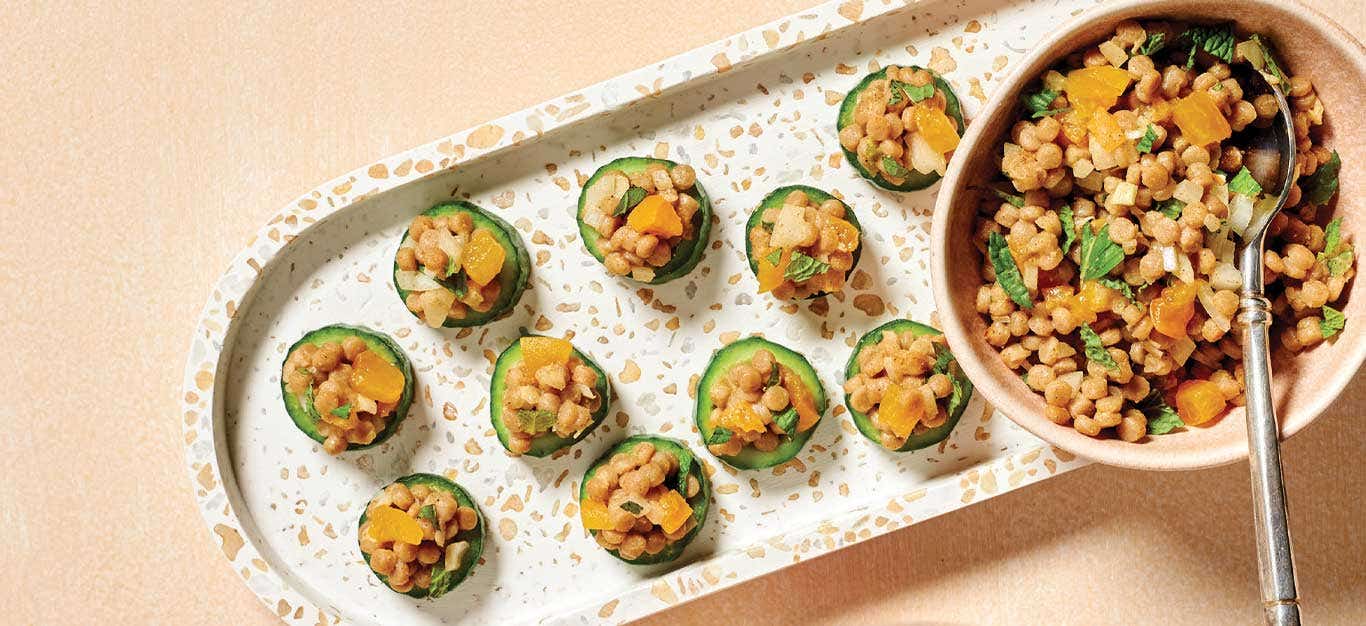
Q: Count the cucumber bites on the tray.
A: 10